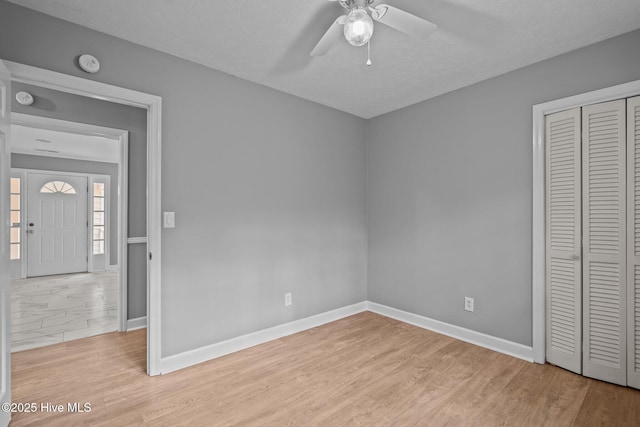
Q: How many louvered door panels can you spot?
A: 3